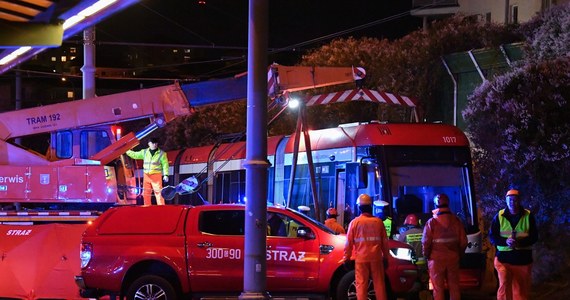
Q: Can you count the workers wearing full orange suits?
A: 2